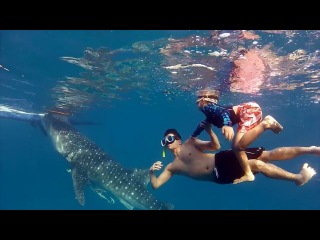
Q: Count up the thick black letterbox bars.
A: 2